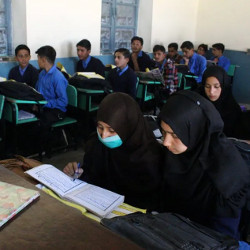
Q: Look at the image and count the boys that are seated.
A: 10